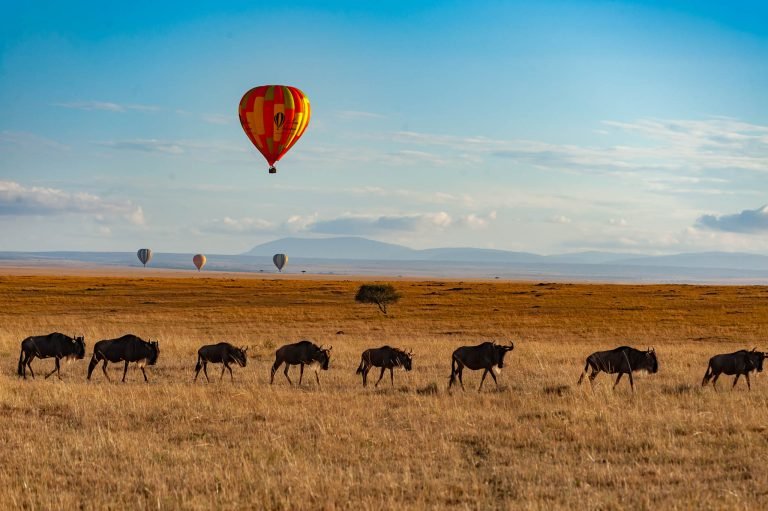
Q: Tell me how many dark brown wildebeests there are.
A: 8